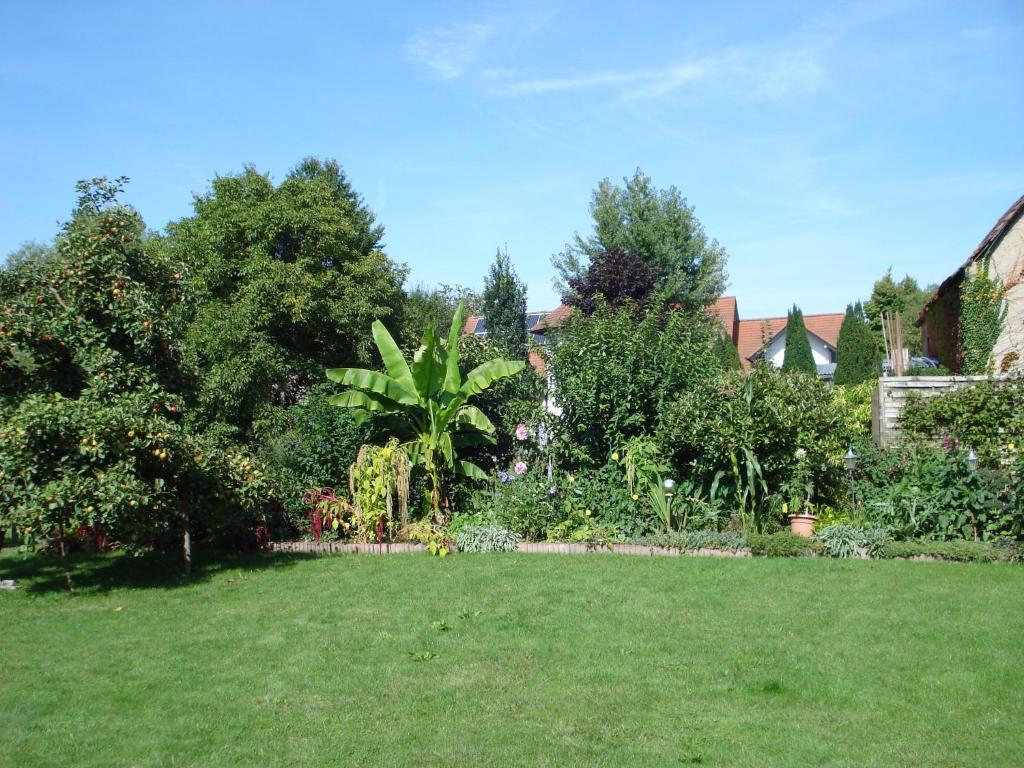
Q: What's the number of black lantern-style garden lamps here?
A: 2